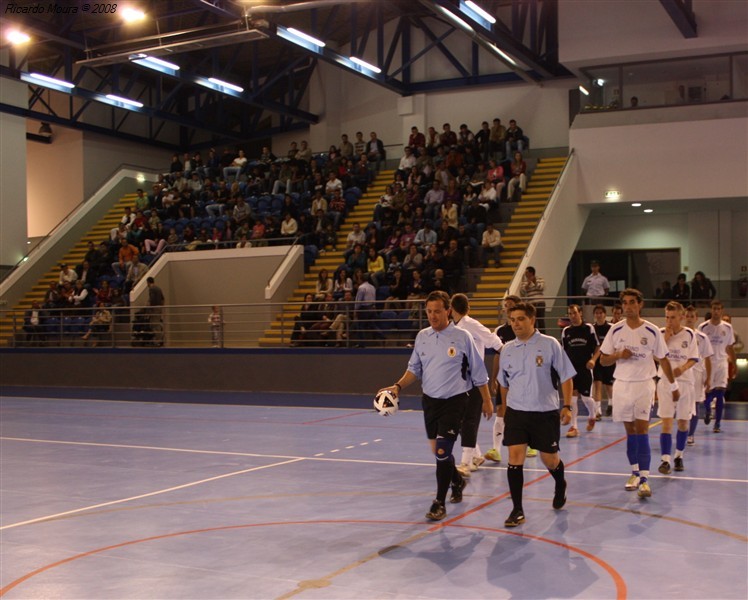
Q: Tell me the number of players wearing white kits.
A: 4